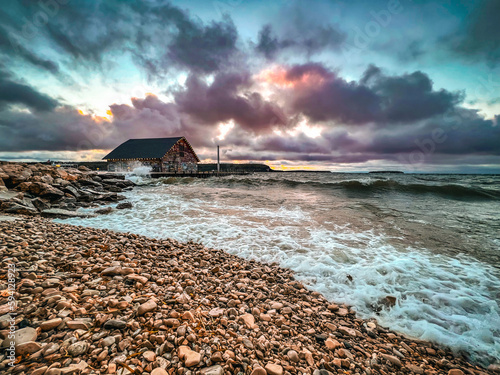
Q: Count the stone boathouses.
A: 1